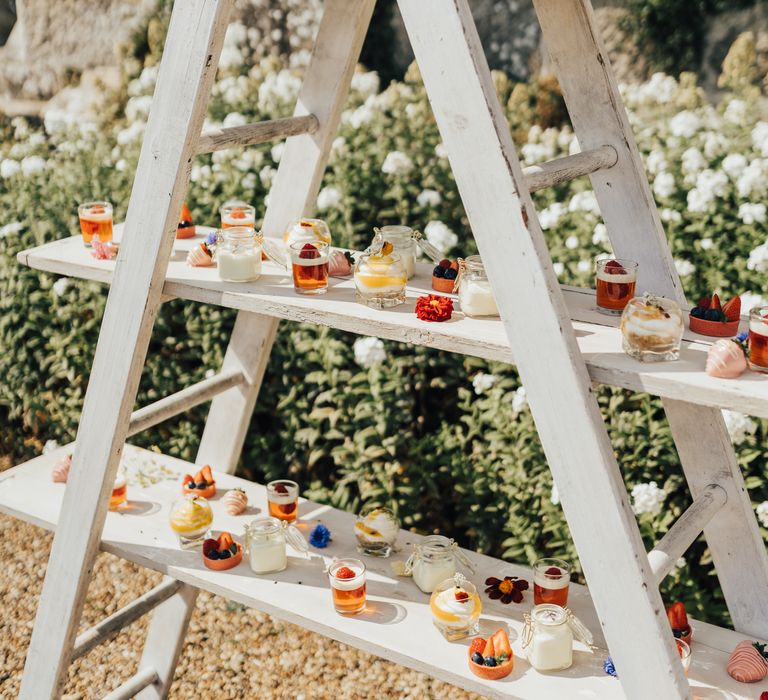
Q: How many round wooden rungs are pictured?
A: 6